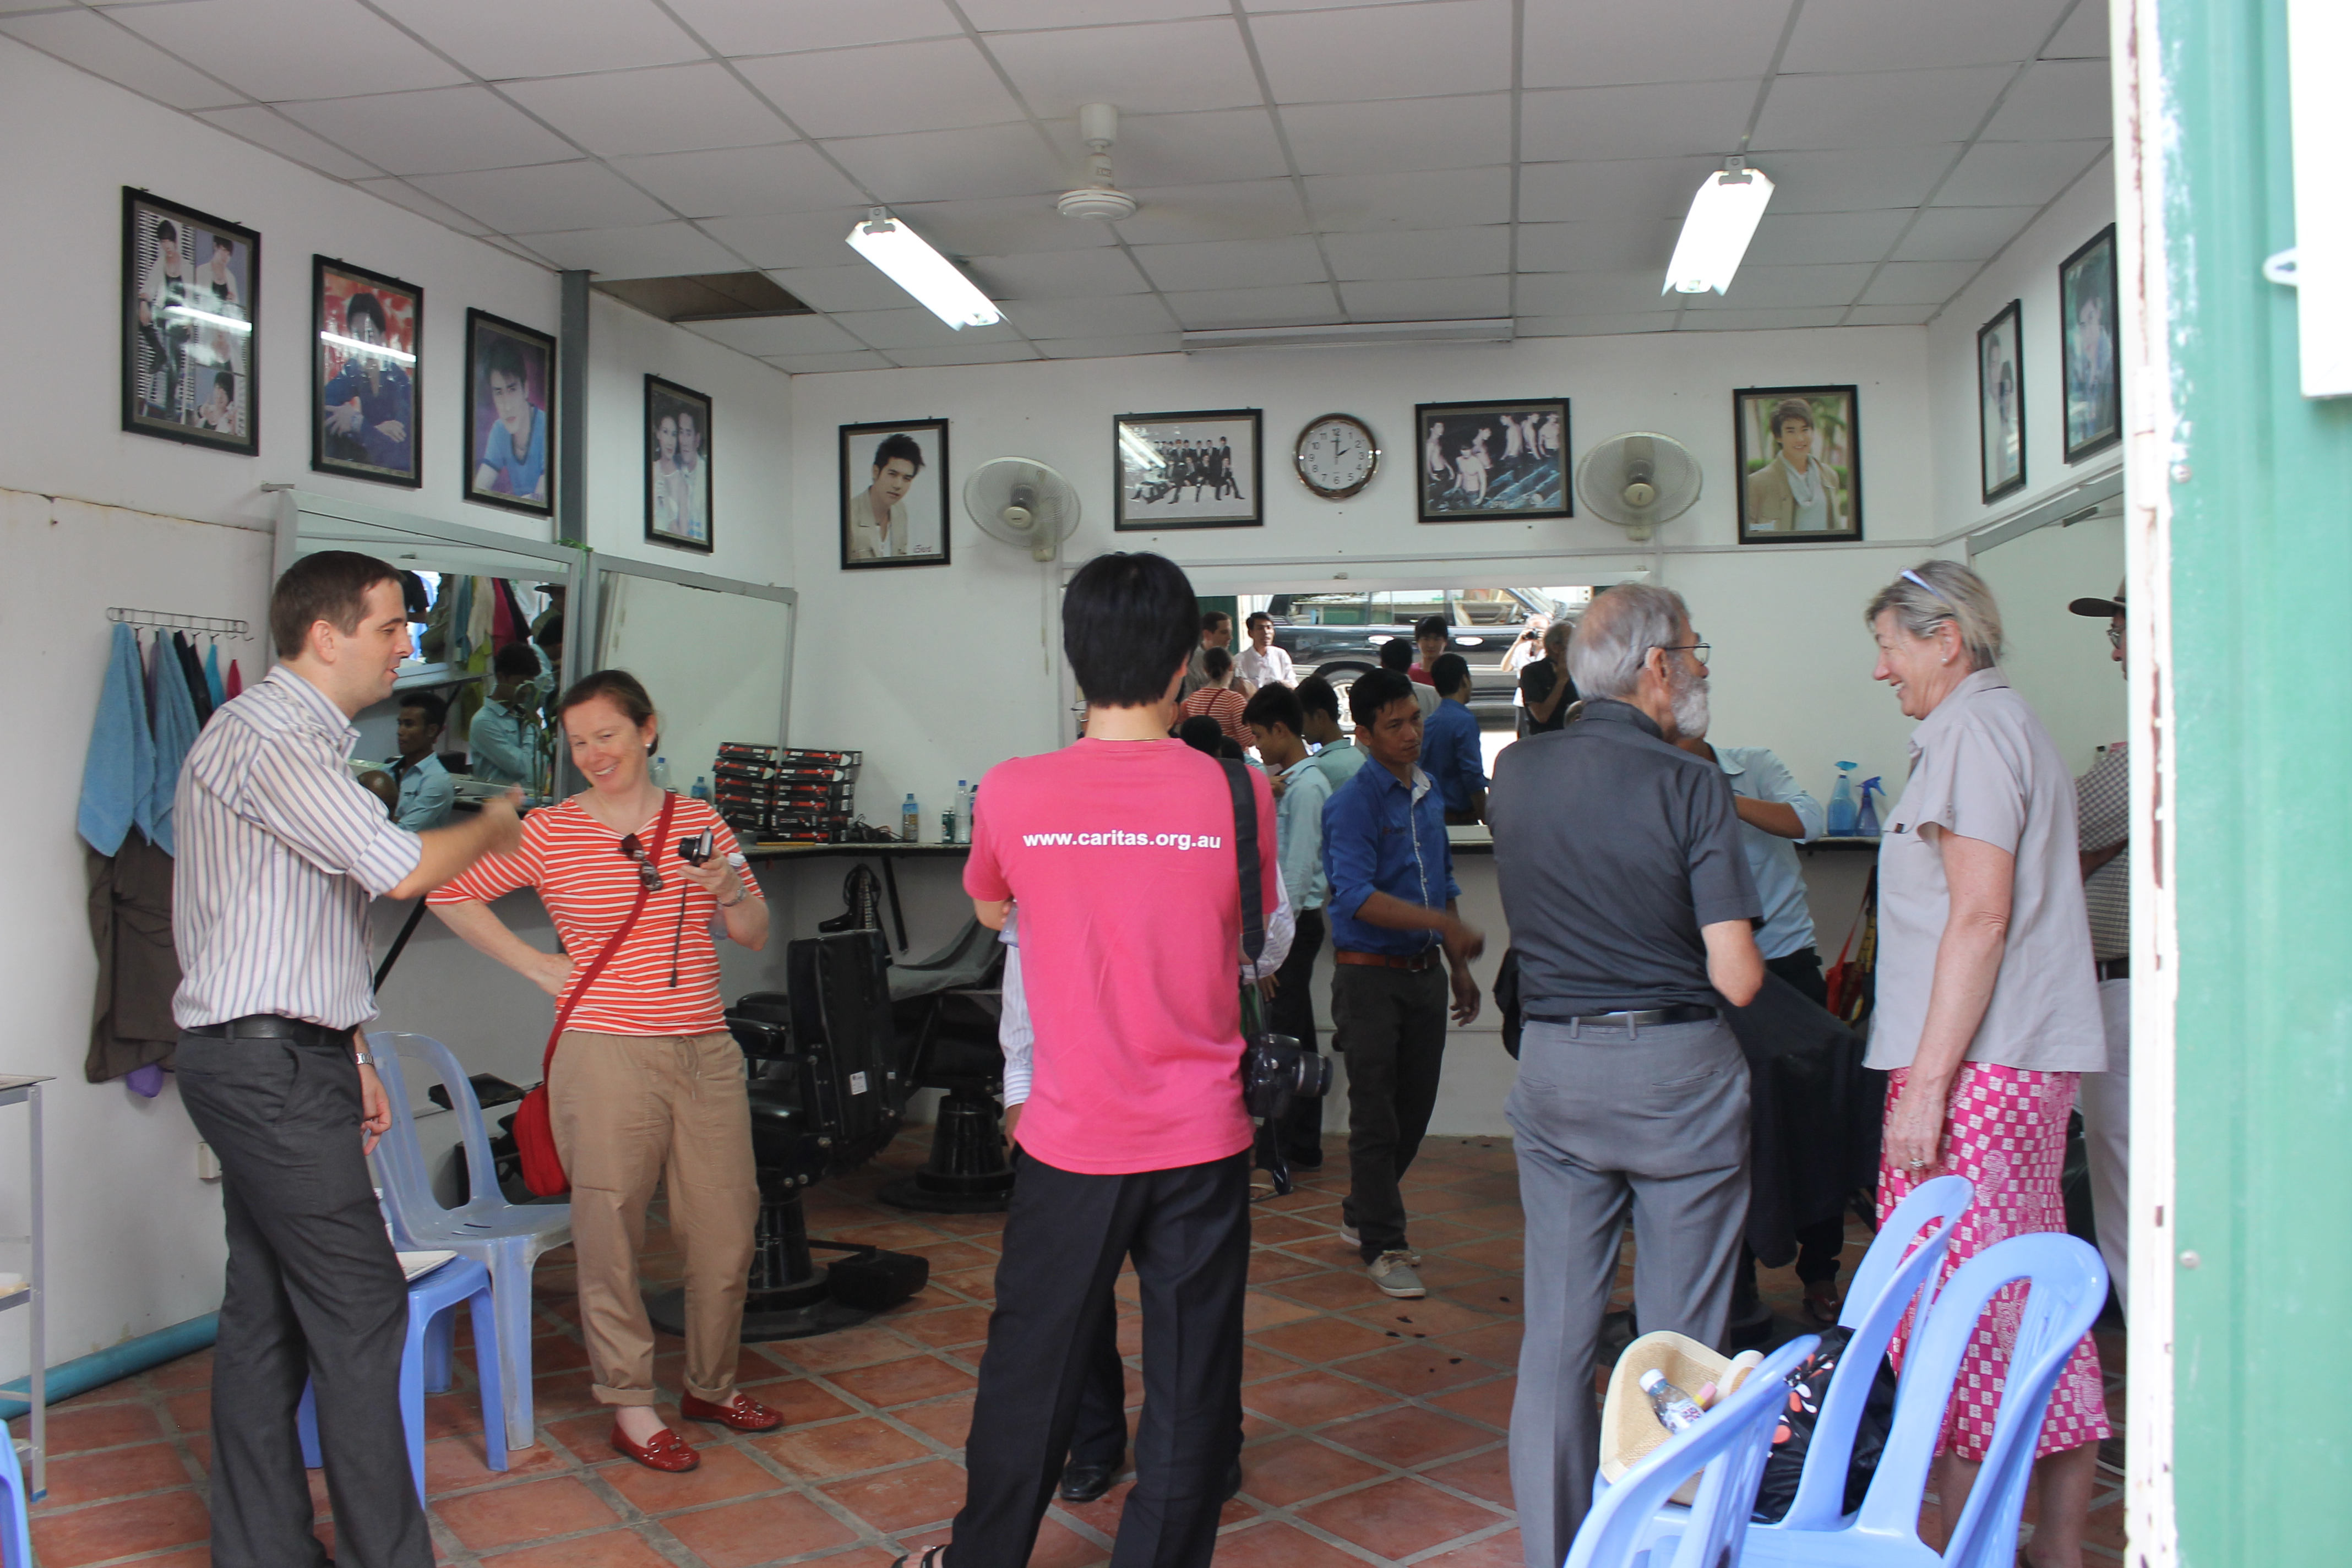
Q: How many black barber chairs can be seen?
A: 2